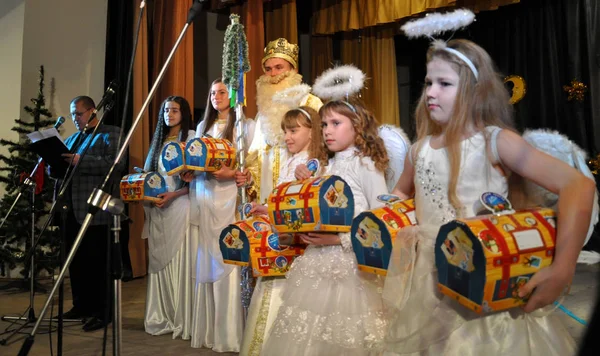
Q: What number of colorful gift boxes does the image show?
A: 8